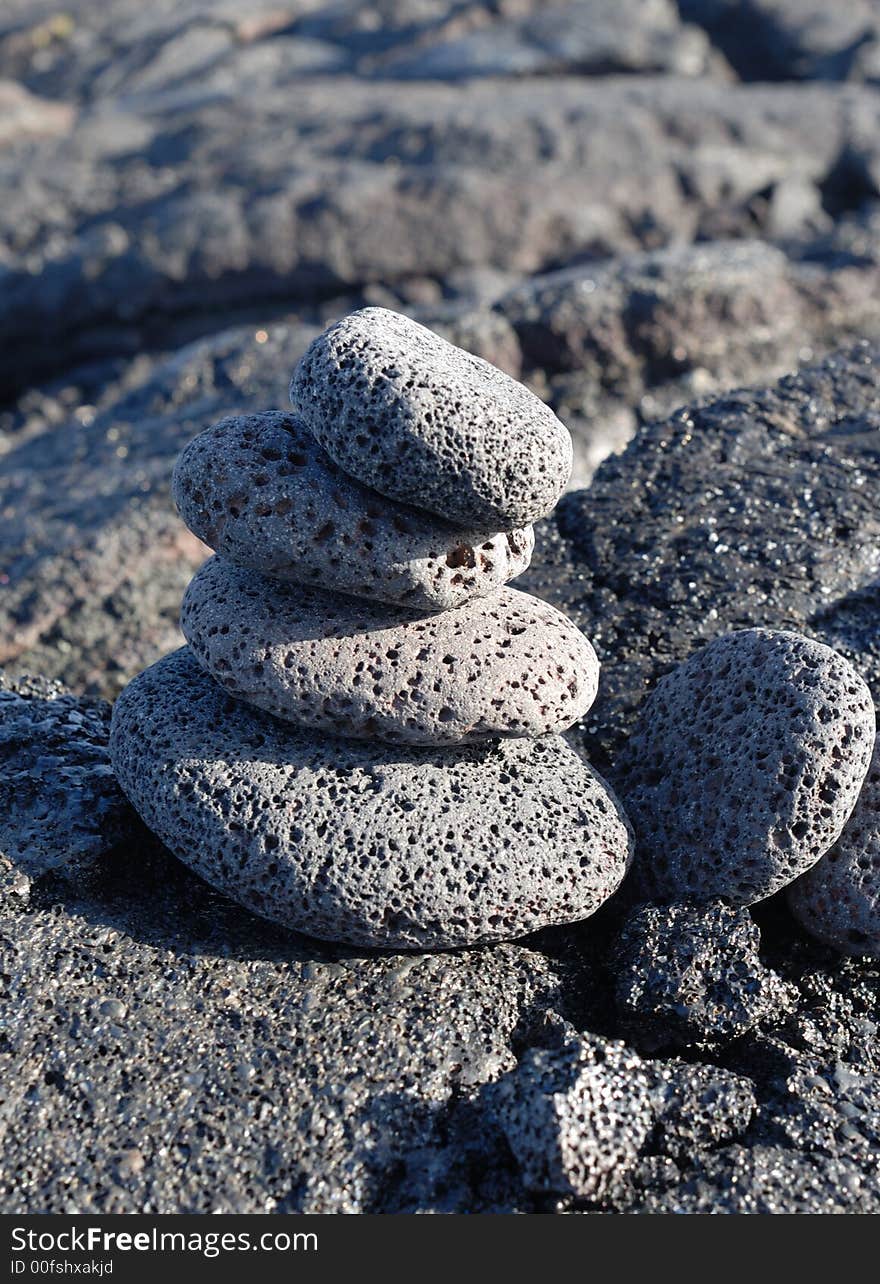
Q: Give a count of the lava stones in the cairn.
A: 4